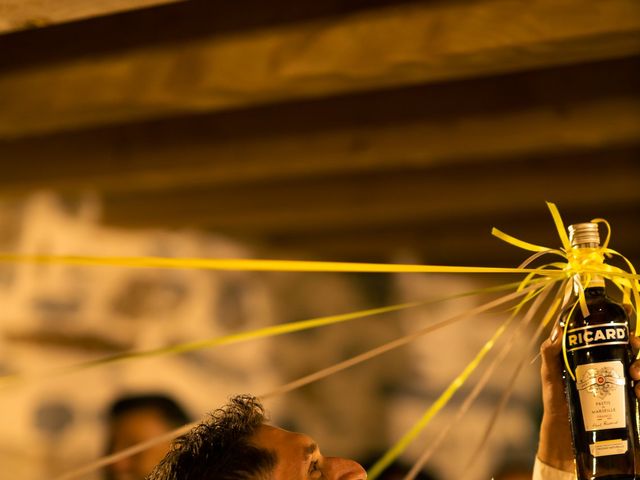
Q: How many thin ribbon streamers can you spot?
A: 6